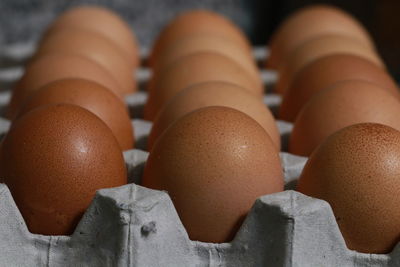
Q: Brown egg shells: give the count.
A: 15